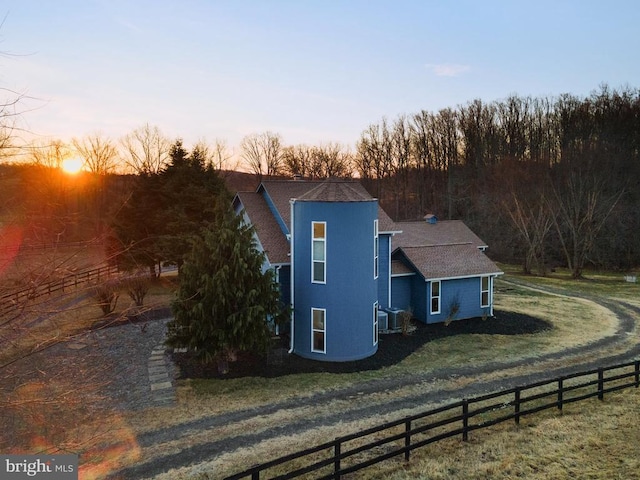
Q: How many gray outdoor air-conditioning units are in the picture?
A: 2